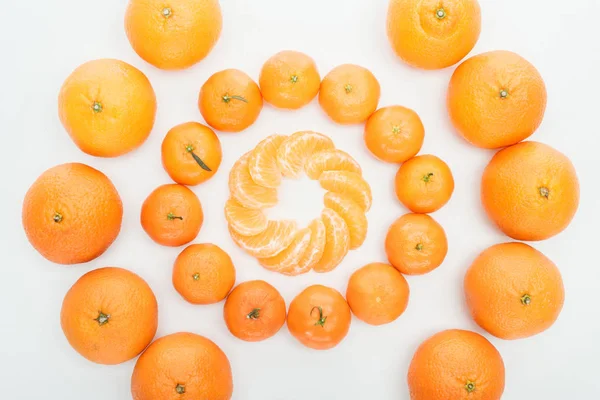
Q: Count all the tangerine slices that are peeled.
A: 11